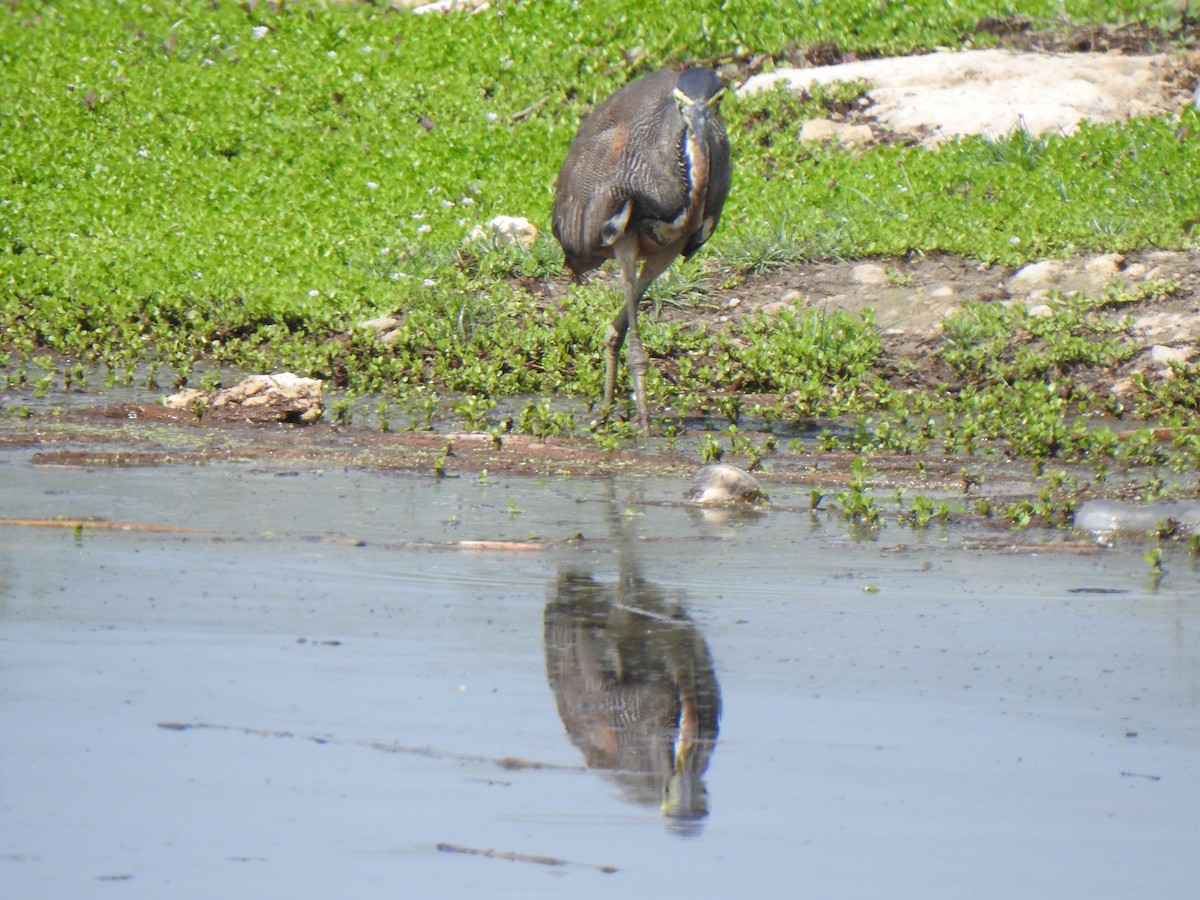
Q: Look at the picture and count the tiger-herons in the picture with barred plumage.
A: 1